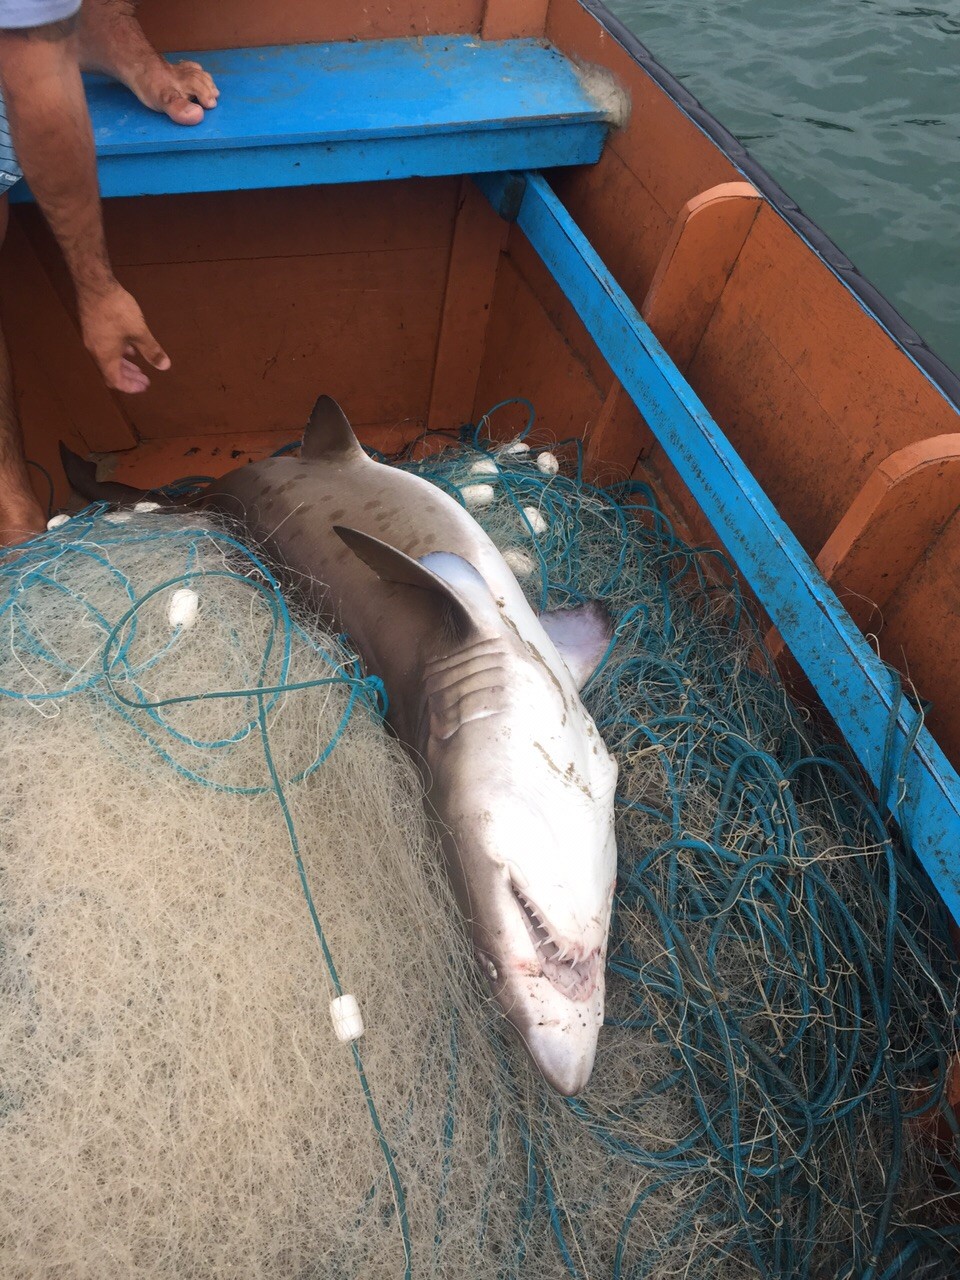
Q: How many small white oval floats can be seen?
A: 11